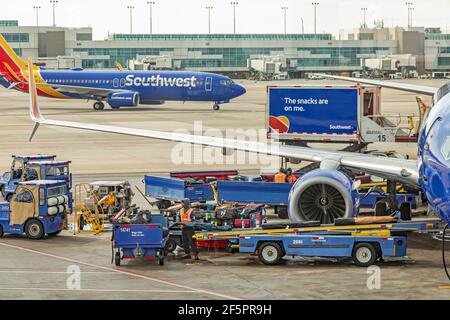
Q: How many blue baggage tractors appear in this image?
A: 3